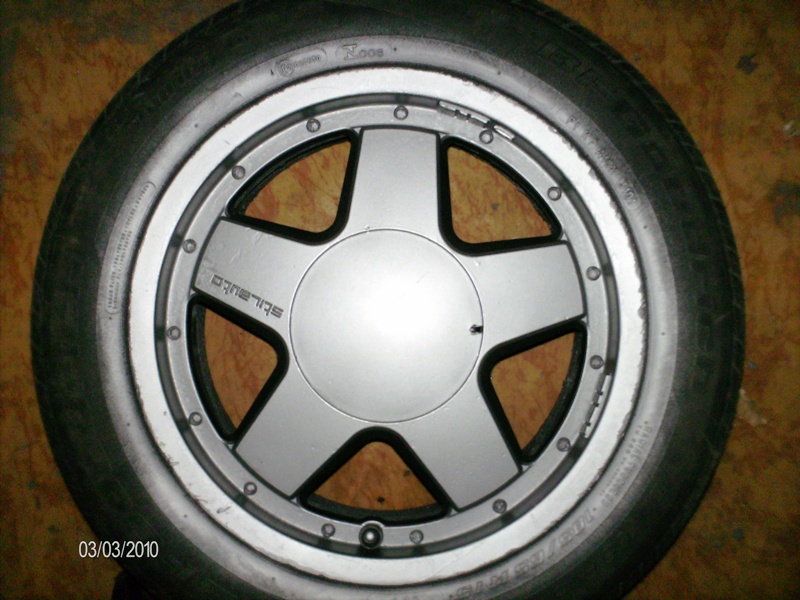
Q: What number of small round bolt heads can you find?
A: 15